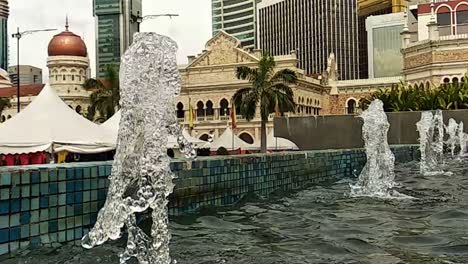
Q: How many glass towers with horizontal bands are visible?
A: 1